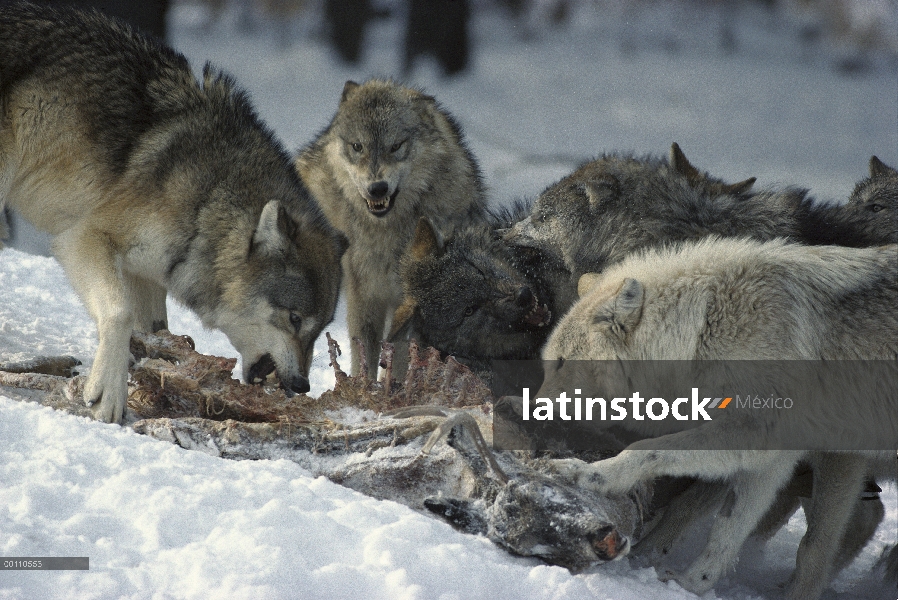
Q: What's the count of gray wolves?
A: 7